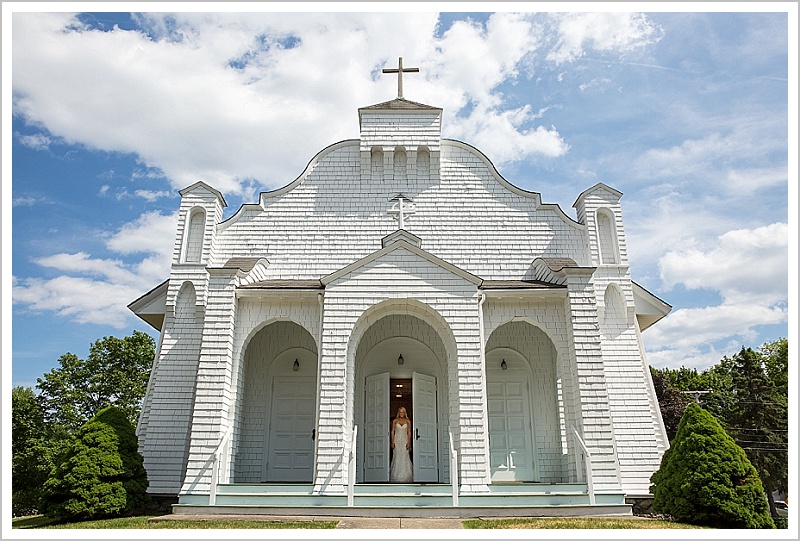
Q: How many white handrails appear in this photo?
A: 4